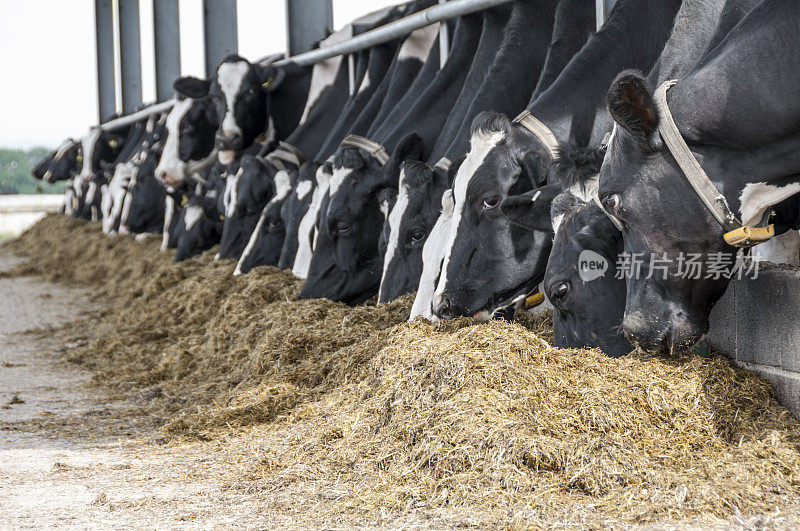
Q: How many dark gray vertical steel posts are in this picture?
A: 5